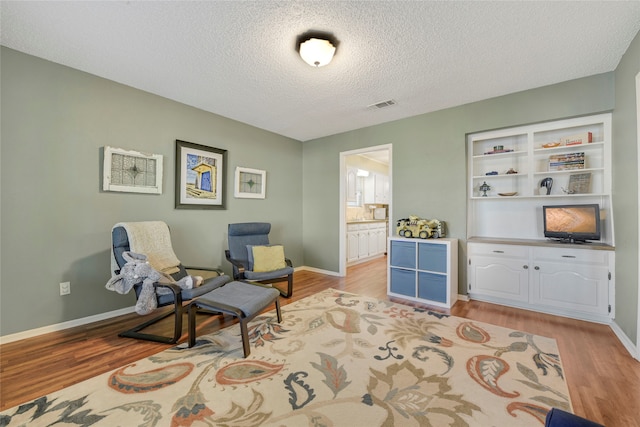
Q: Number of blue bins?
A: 4